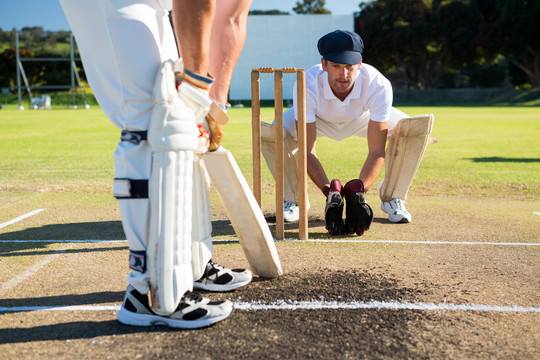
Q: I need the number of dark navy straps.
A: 3